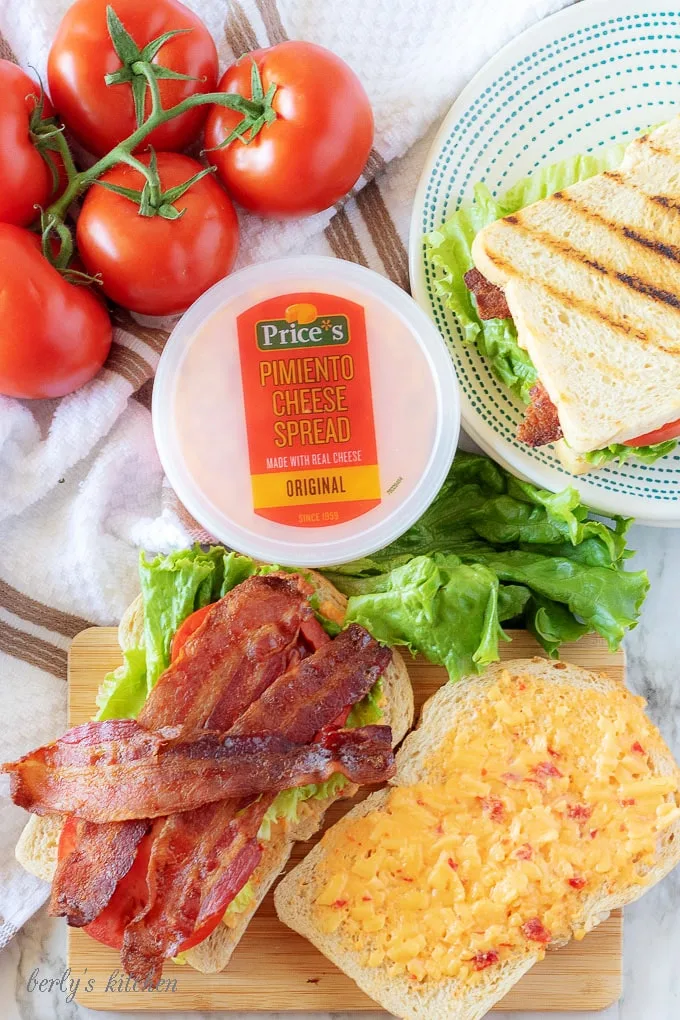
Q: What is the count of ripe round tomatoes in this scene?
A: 5